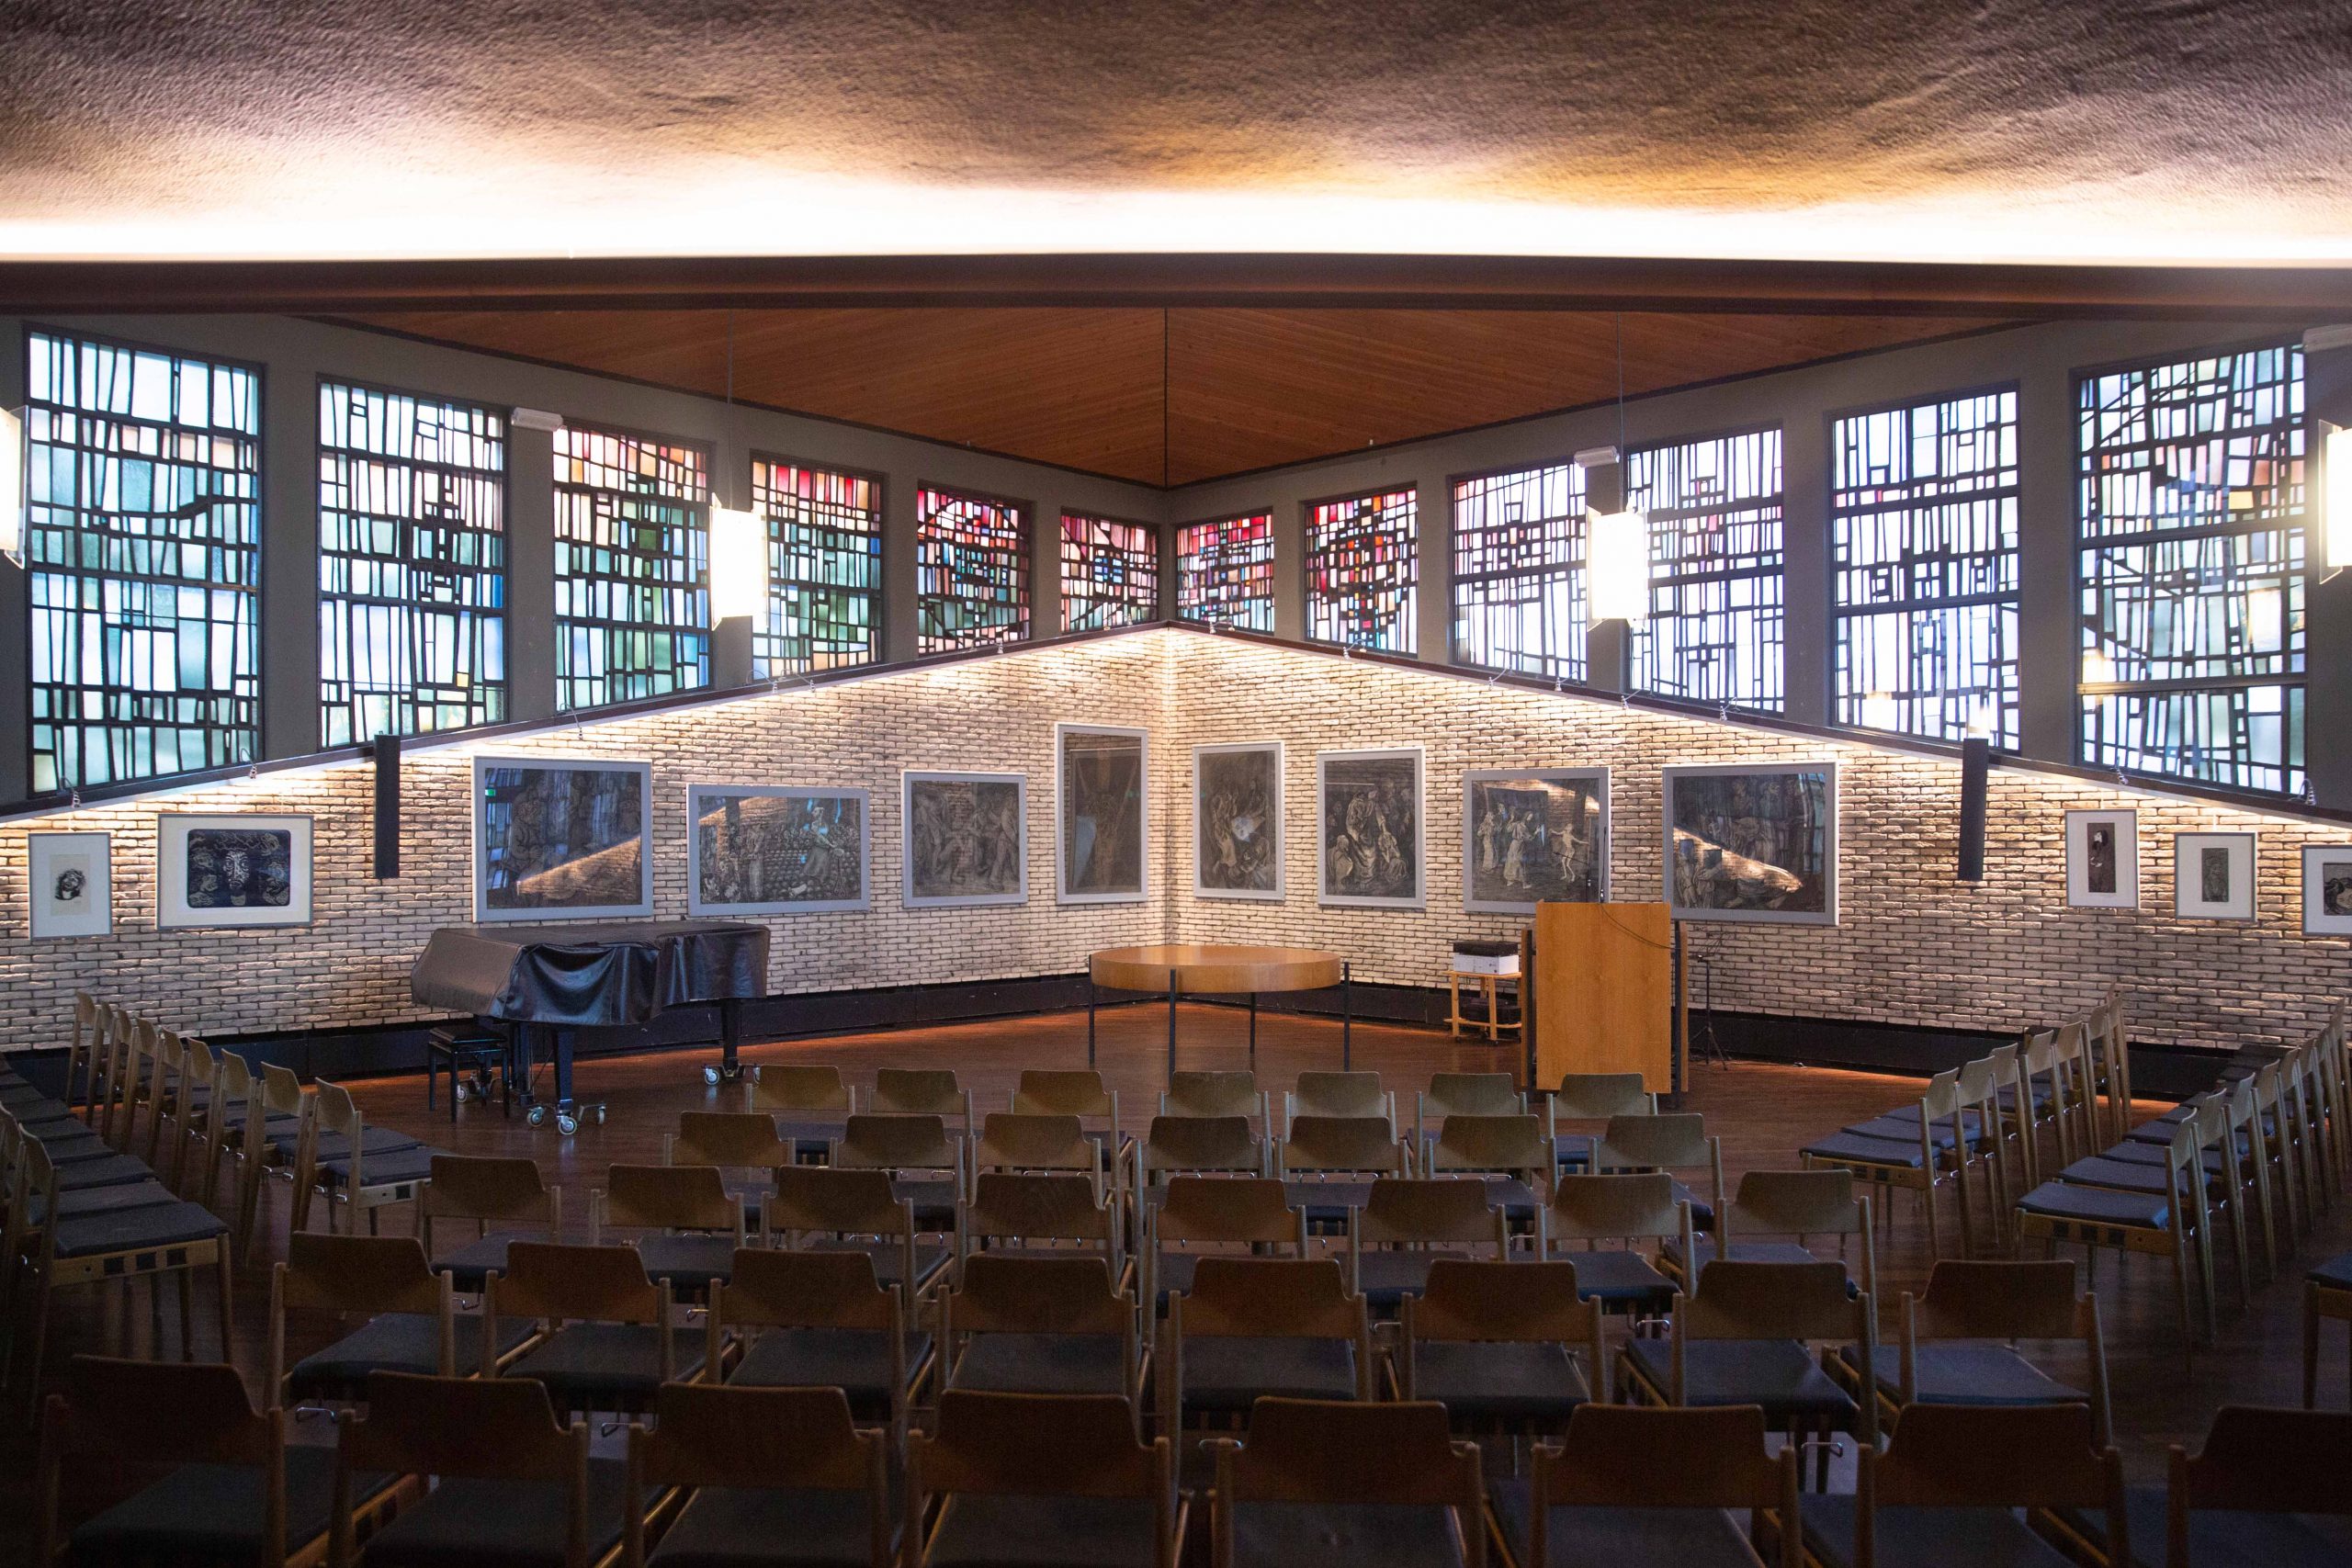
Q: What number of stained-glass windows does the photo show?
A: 12